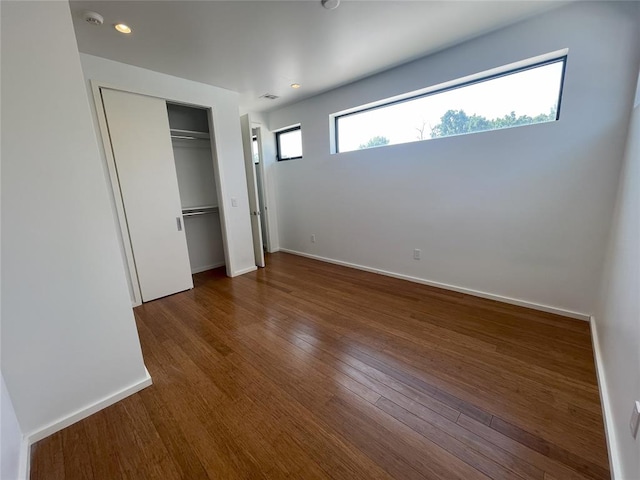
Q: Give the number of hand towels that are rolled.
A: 0